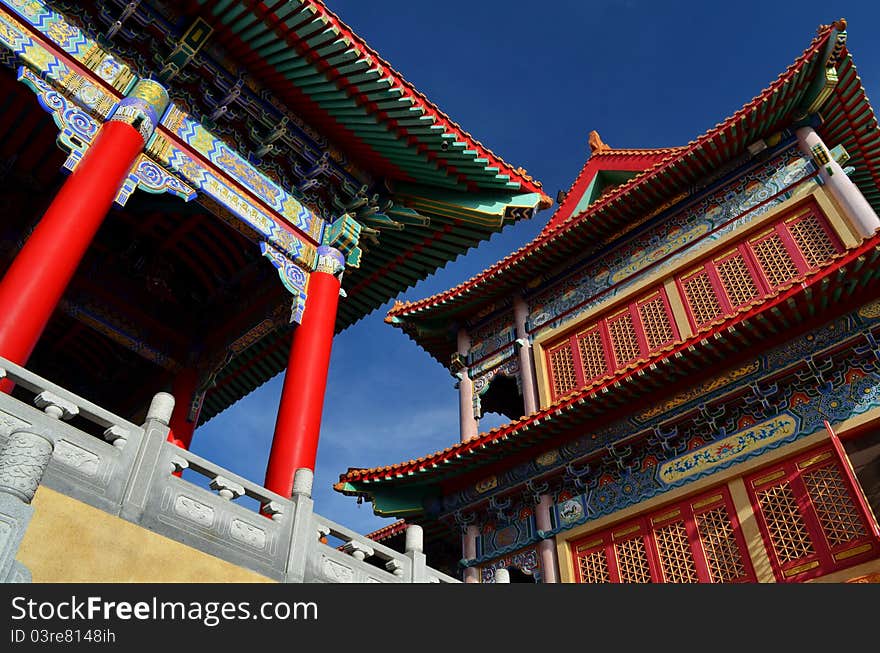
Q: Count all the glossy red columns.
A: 3